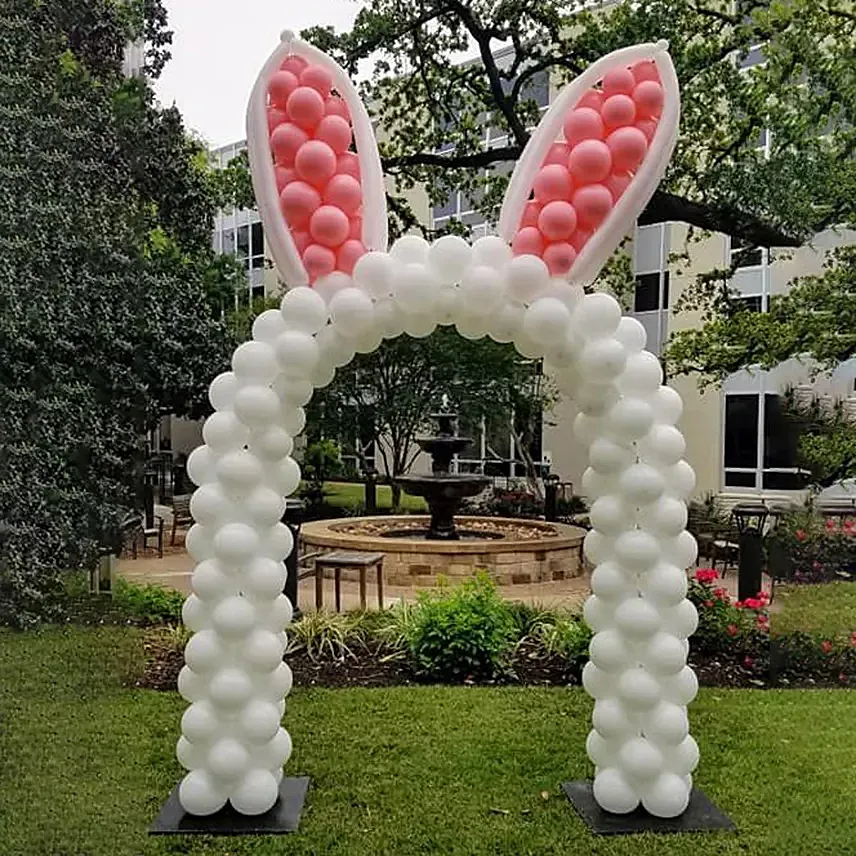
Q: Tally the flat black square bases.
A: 2